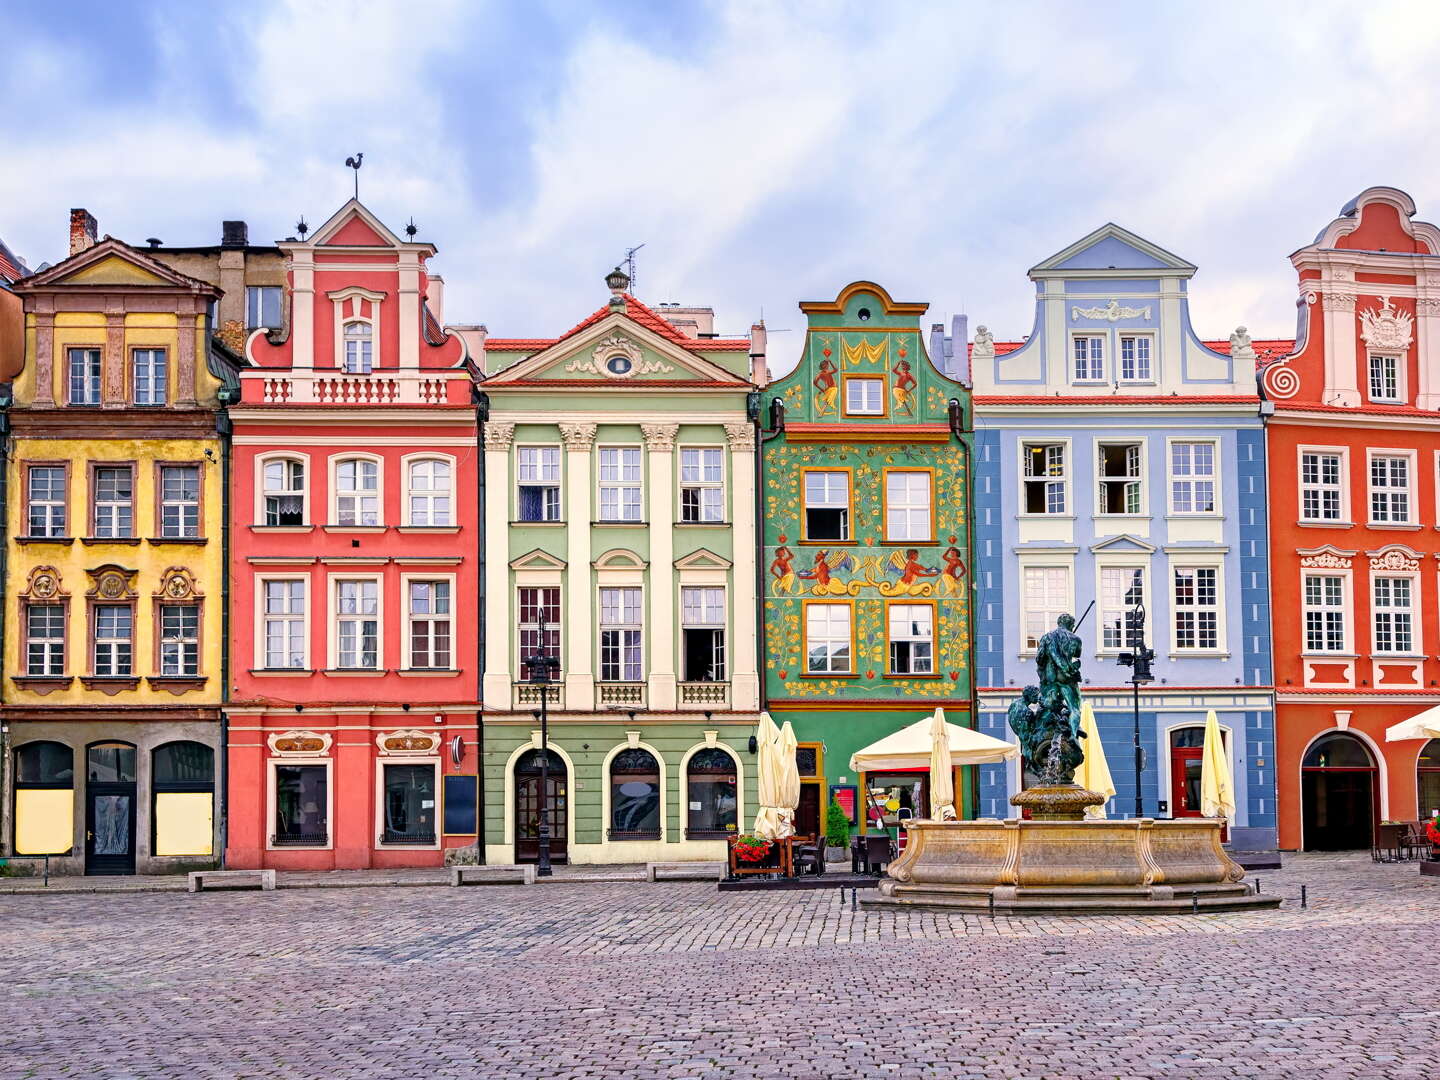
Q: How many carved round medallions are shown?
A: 3